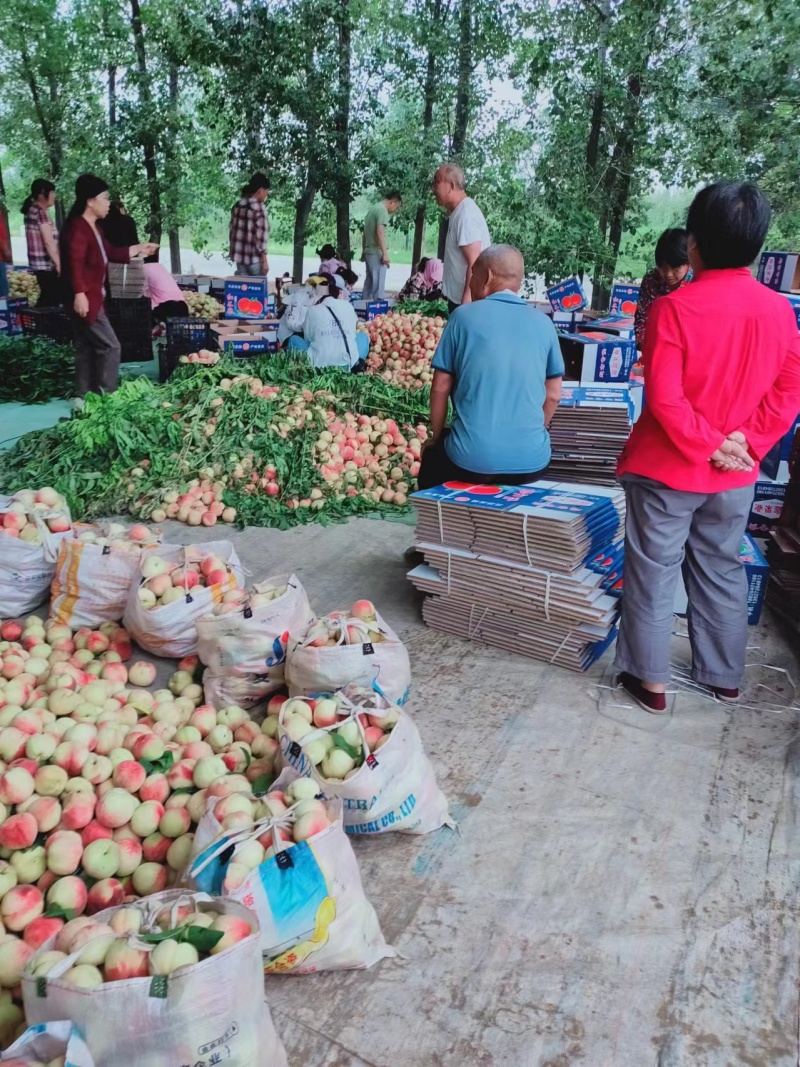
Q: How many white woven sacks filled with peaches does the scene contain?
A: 9